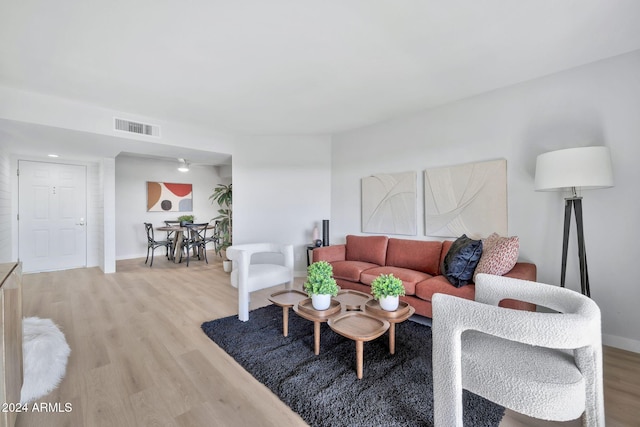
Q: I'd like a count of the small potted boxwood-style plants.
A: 2